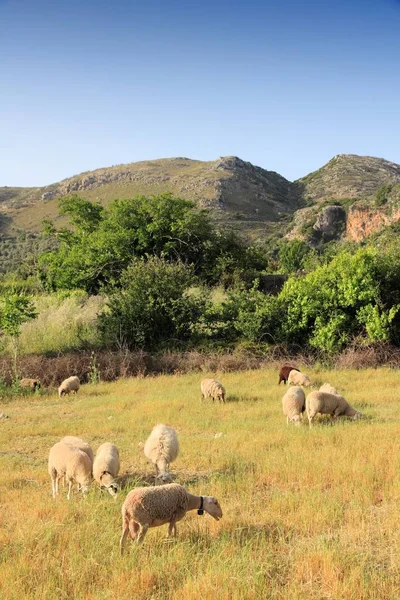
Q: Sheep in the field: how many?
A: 13